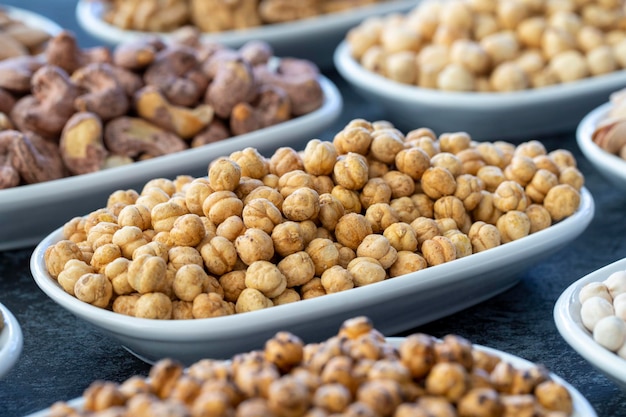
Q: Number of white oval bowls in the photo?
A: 9